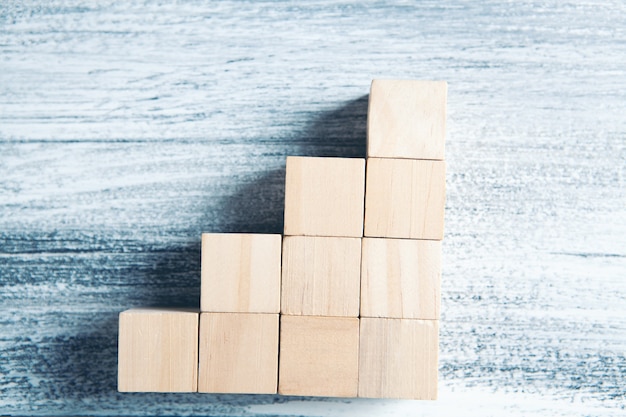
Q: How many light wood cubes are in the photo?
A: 10